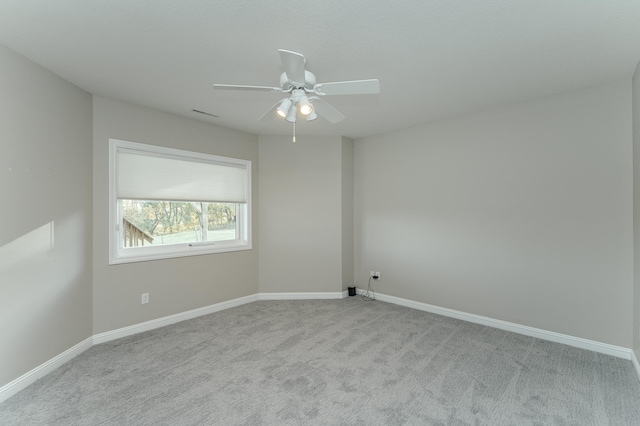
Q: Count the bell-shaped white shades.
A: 4